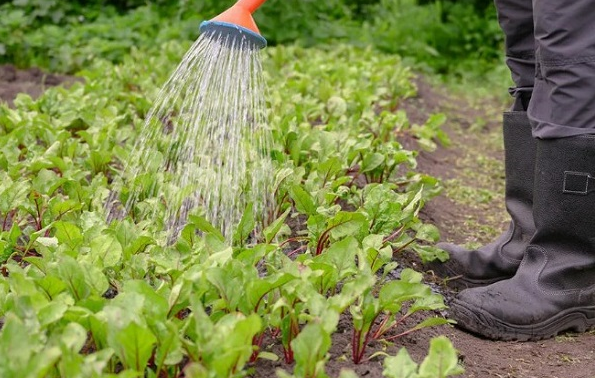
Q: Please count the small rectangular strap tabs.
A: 1